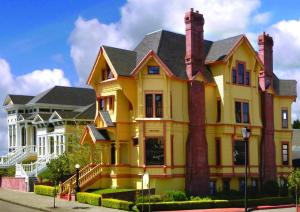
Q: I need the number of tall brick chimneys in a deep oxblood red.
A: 2